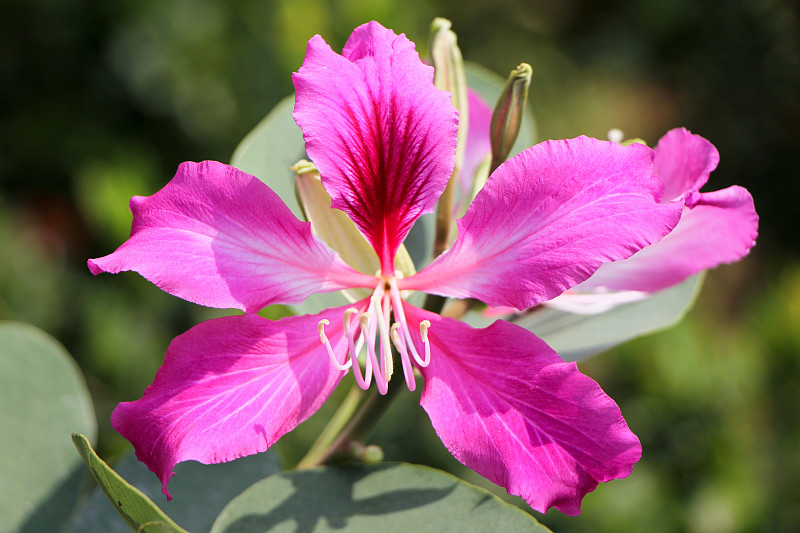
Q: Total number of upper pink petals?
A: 3